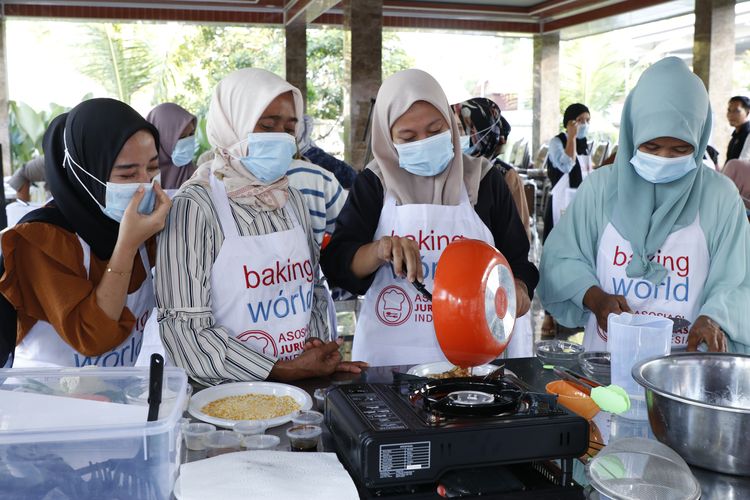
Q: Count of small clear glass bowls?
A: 2